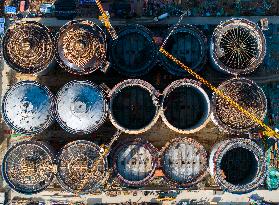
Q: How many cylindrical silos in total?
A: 15